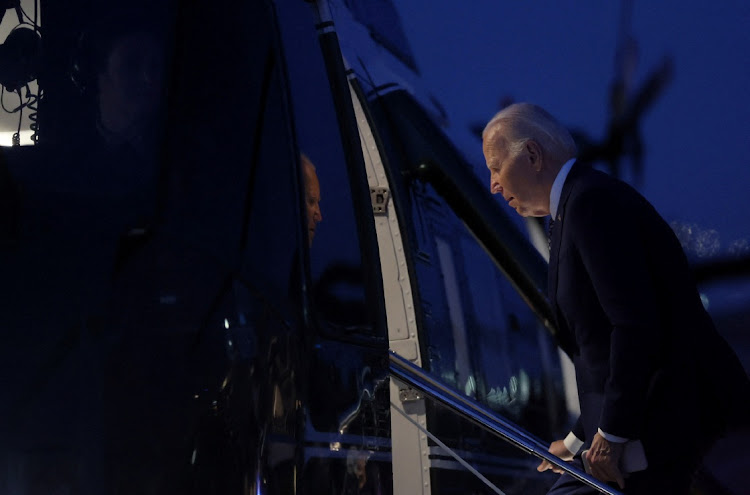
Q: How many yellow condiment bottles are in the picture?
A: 0